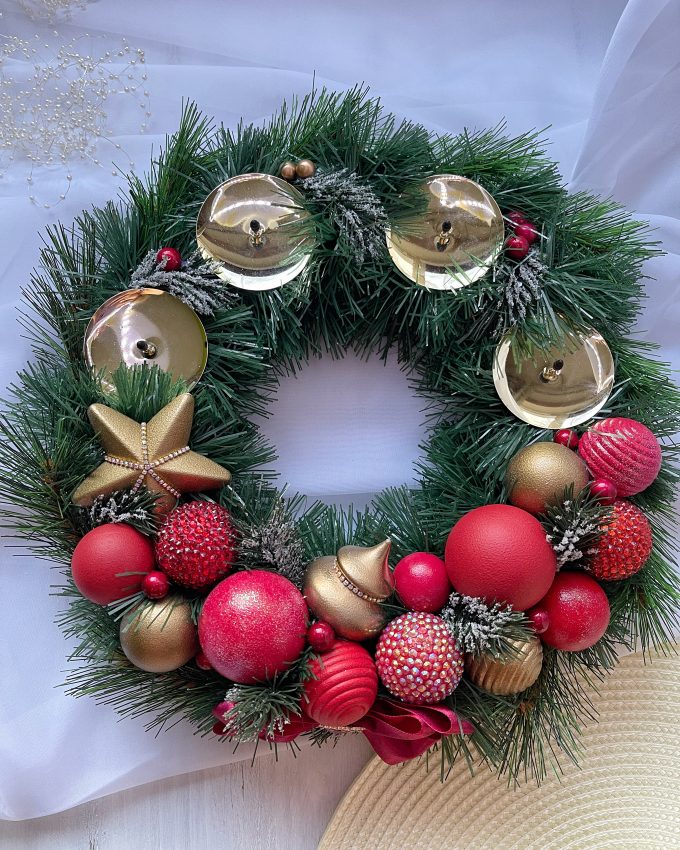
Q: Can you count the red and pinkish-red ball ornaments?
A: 10